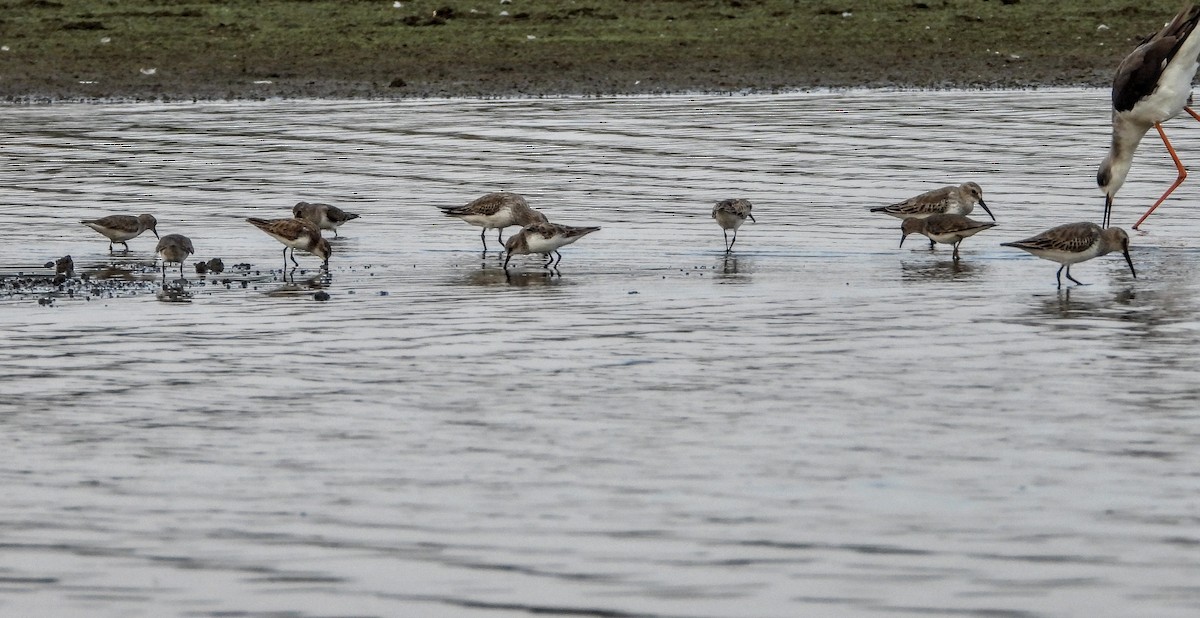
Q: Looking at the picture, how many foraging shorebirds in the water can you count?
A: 11